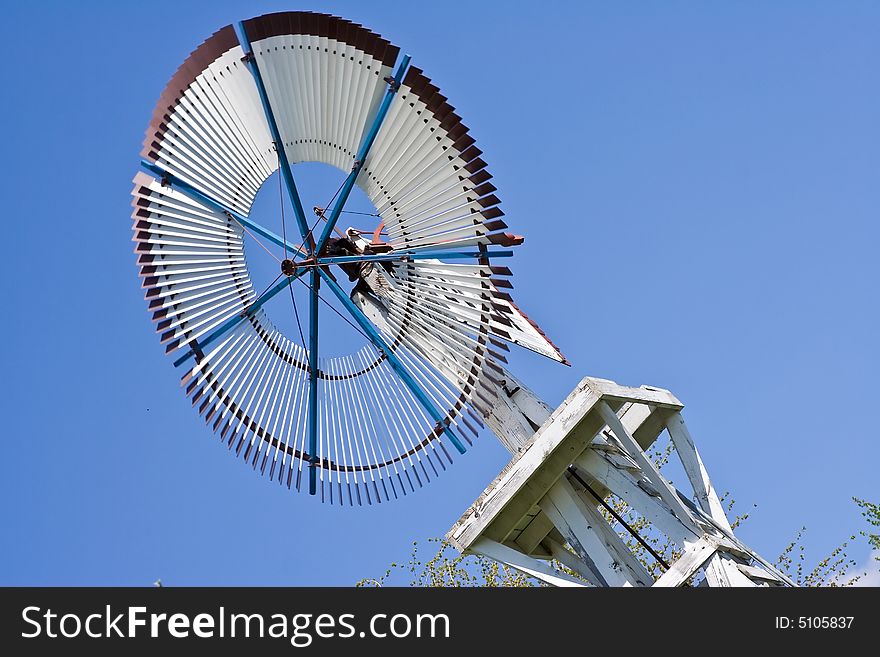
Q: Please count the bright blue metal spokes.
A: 7